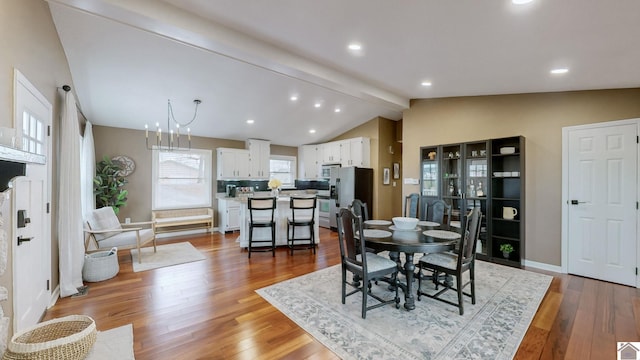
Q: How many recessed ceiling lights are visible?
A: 9